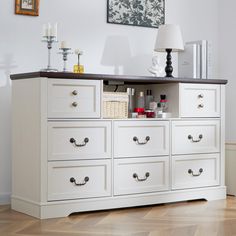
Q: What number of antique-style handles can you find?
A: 6